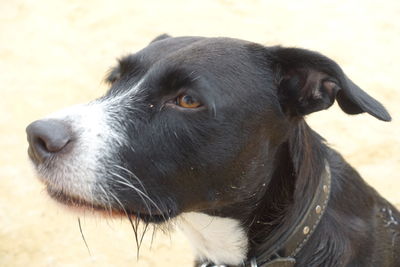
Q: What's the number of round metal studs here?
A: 3